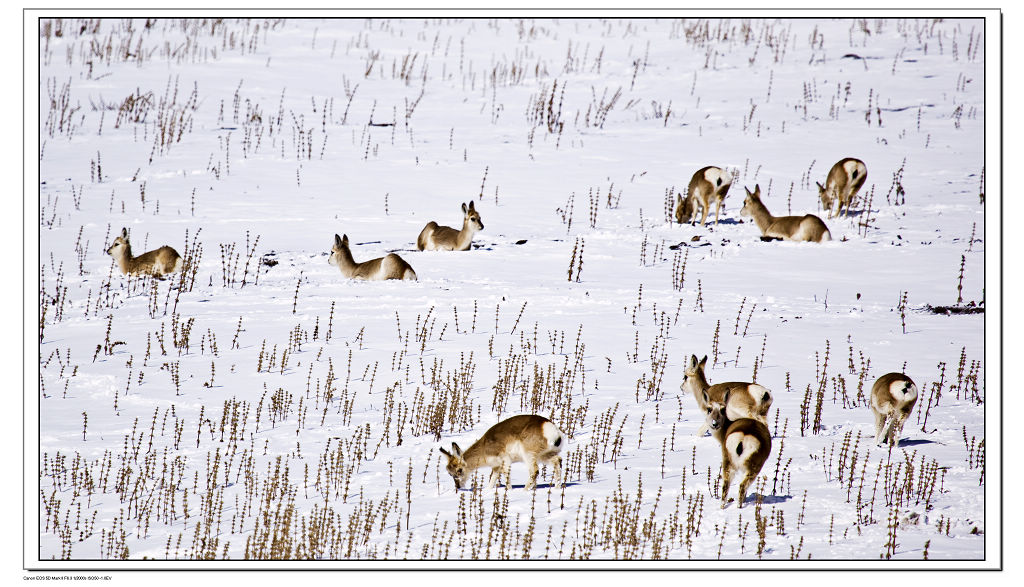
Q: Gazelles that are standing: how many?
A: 6